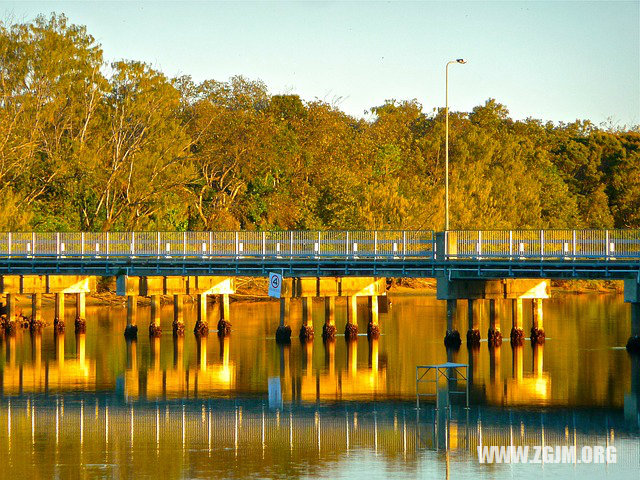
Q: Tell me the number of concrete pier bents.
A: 5